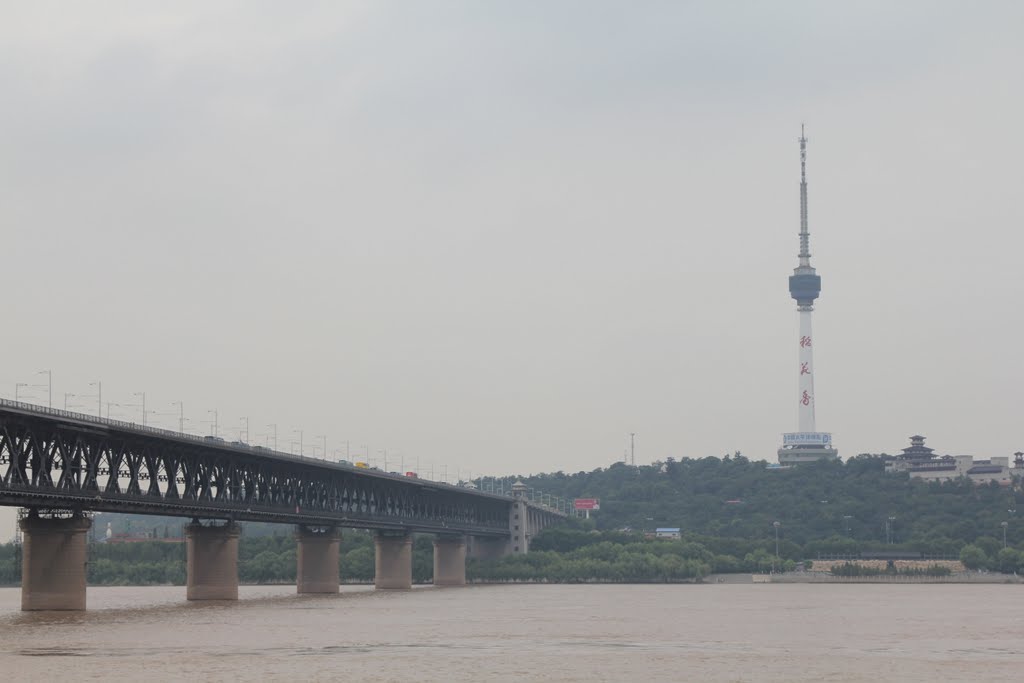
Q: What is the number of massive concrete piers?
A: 5